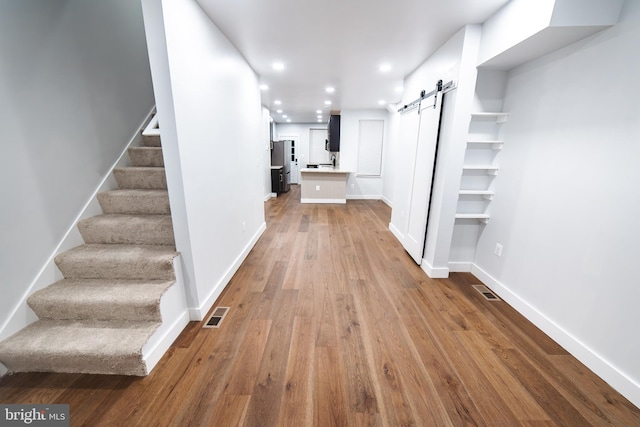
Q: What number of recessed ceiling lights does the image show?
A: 14